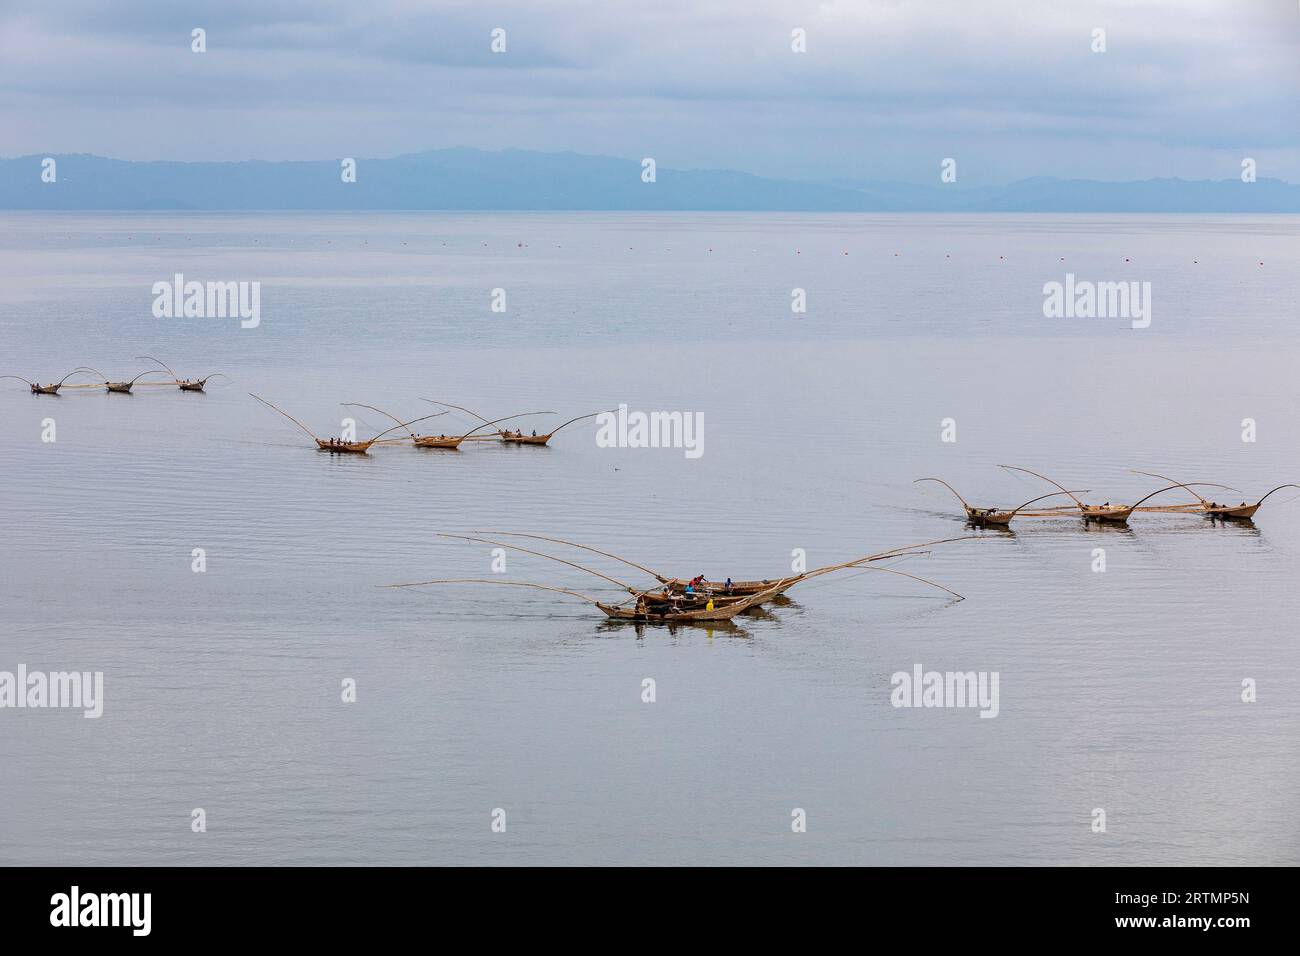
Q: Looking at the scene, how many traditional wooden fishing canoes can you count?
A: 12